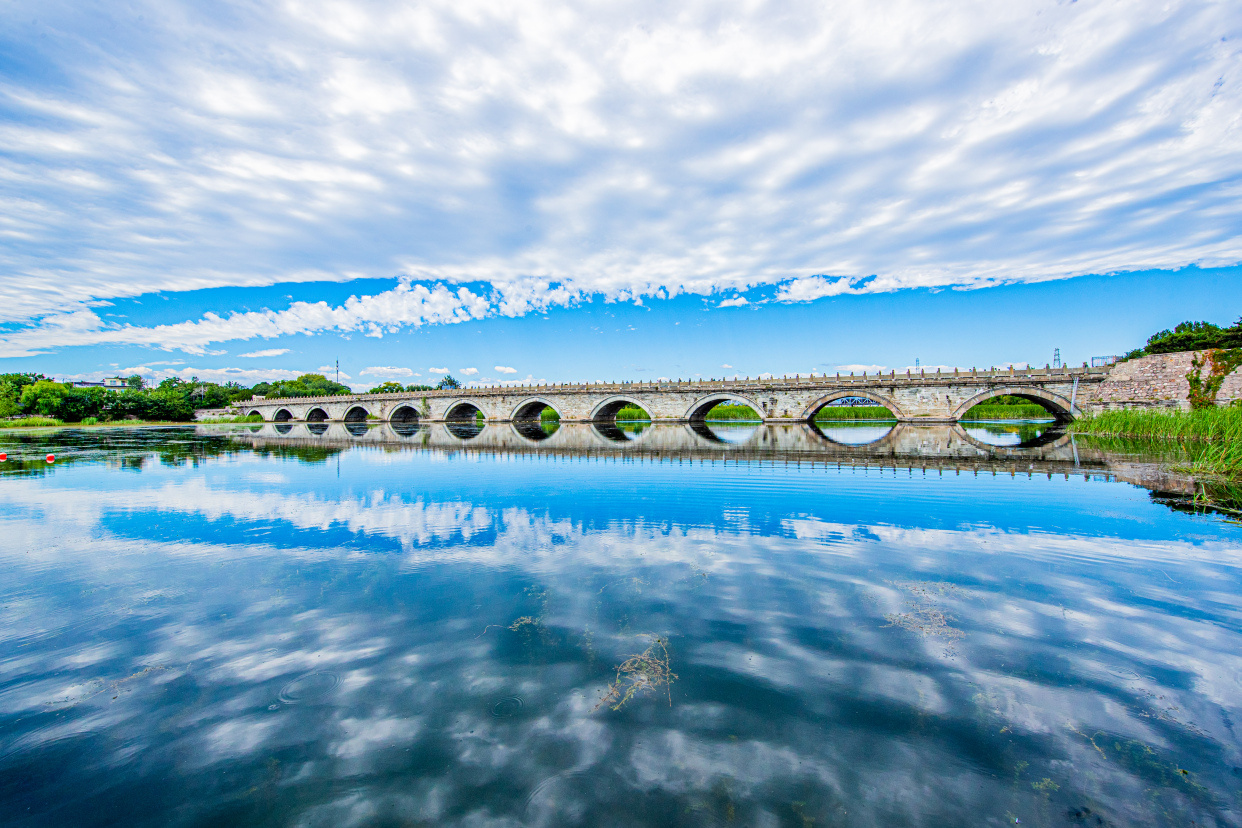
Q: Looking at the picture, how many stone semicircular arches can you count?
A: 11